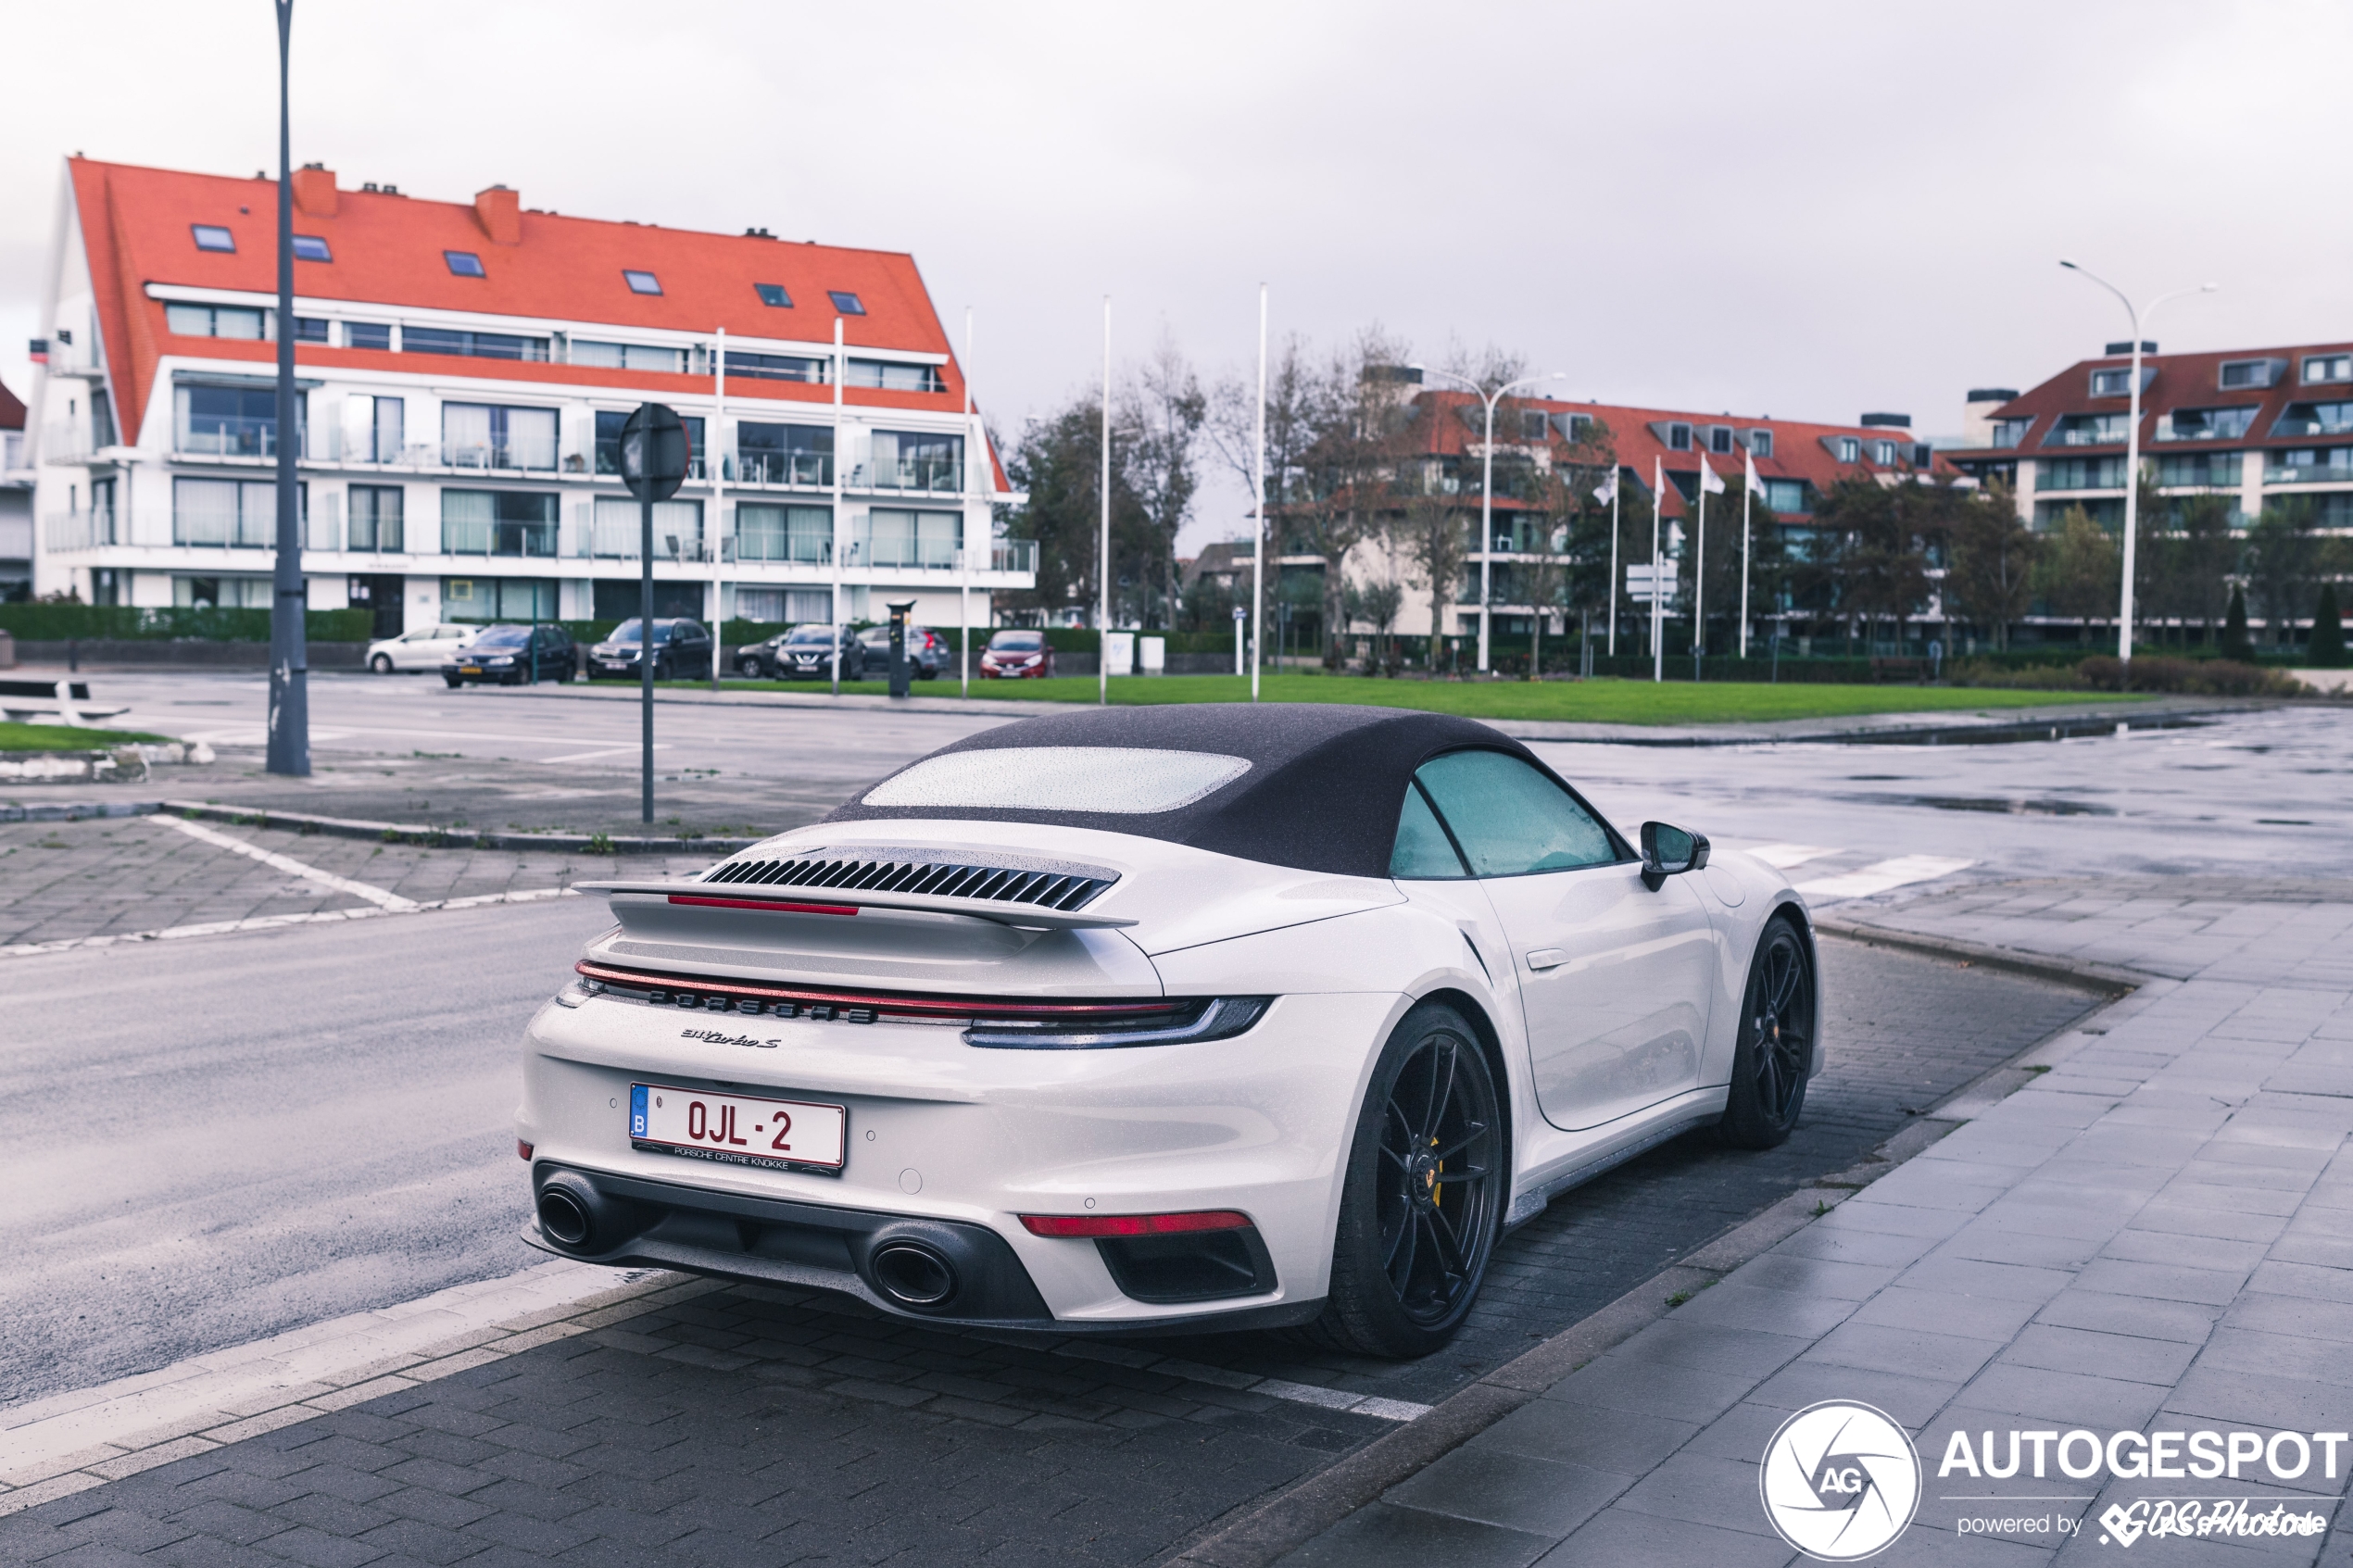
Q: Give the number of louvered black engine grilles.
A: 1